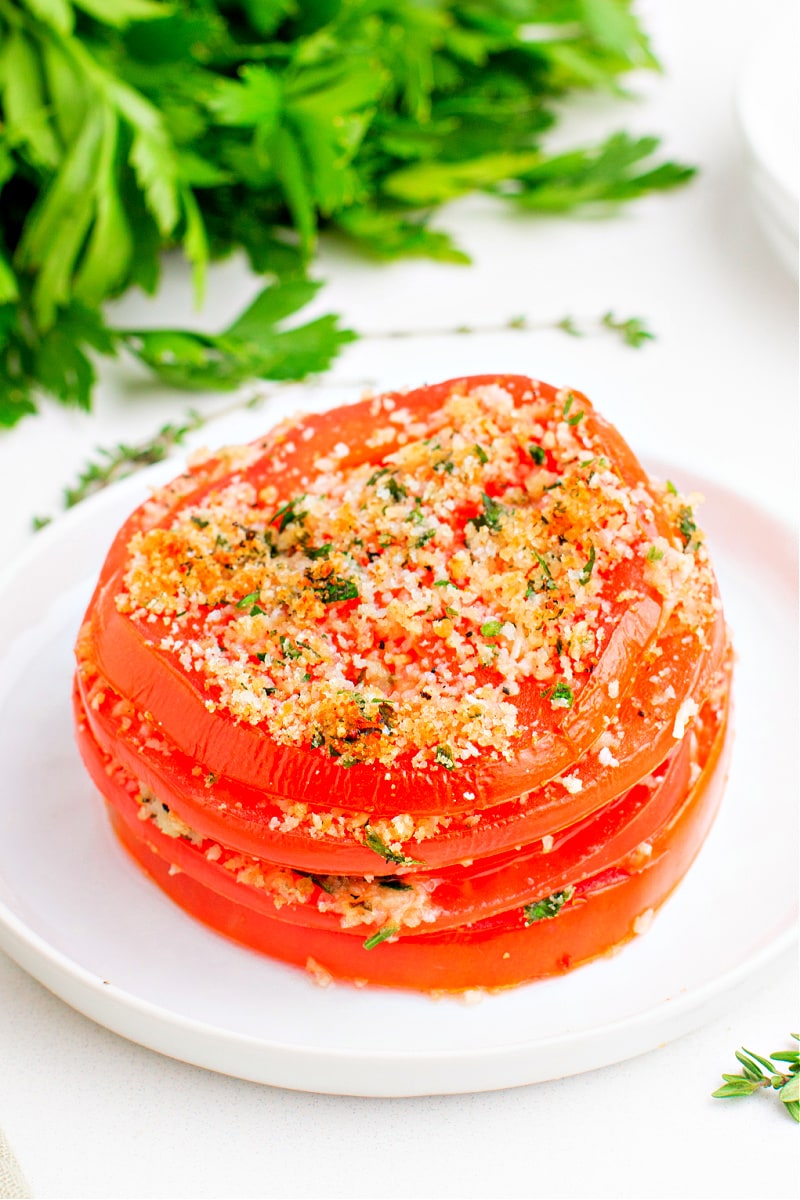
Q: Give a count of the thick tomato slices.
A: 4